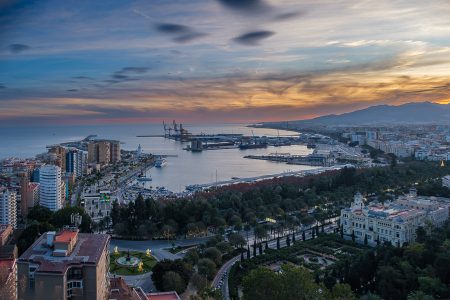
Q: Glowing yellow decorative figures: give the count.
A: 3